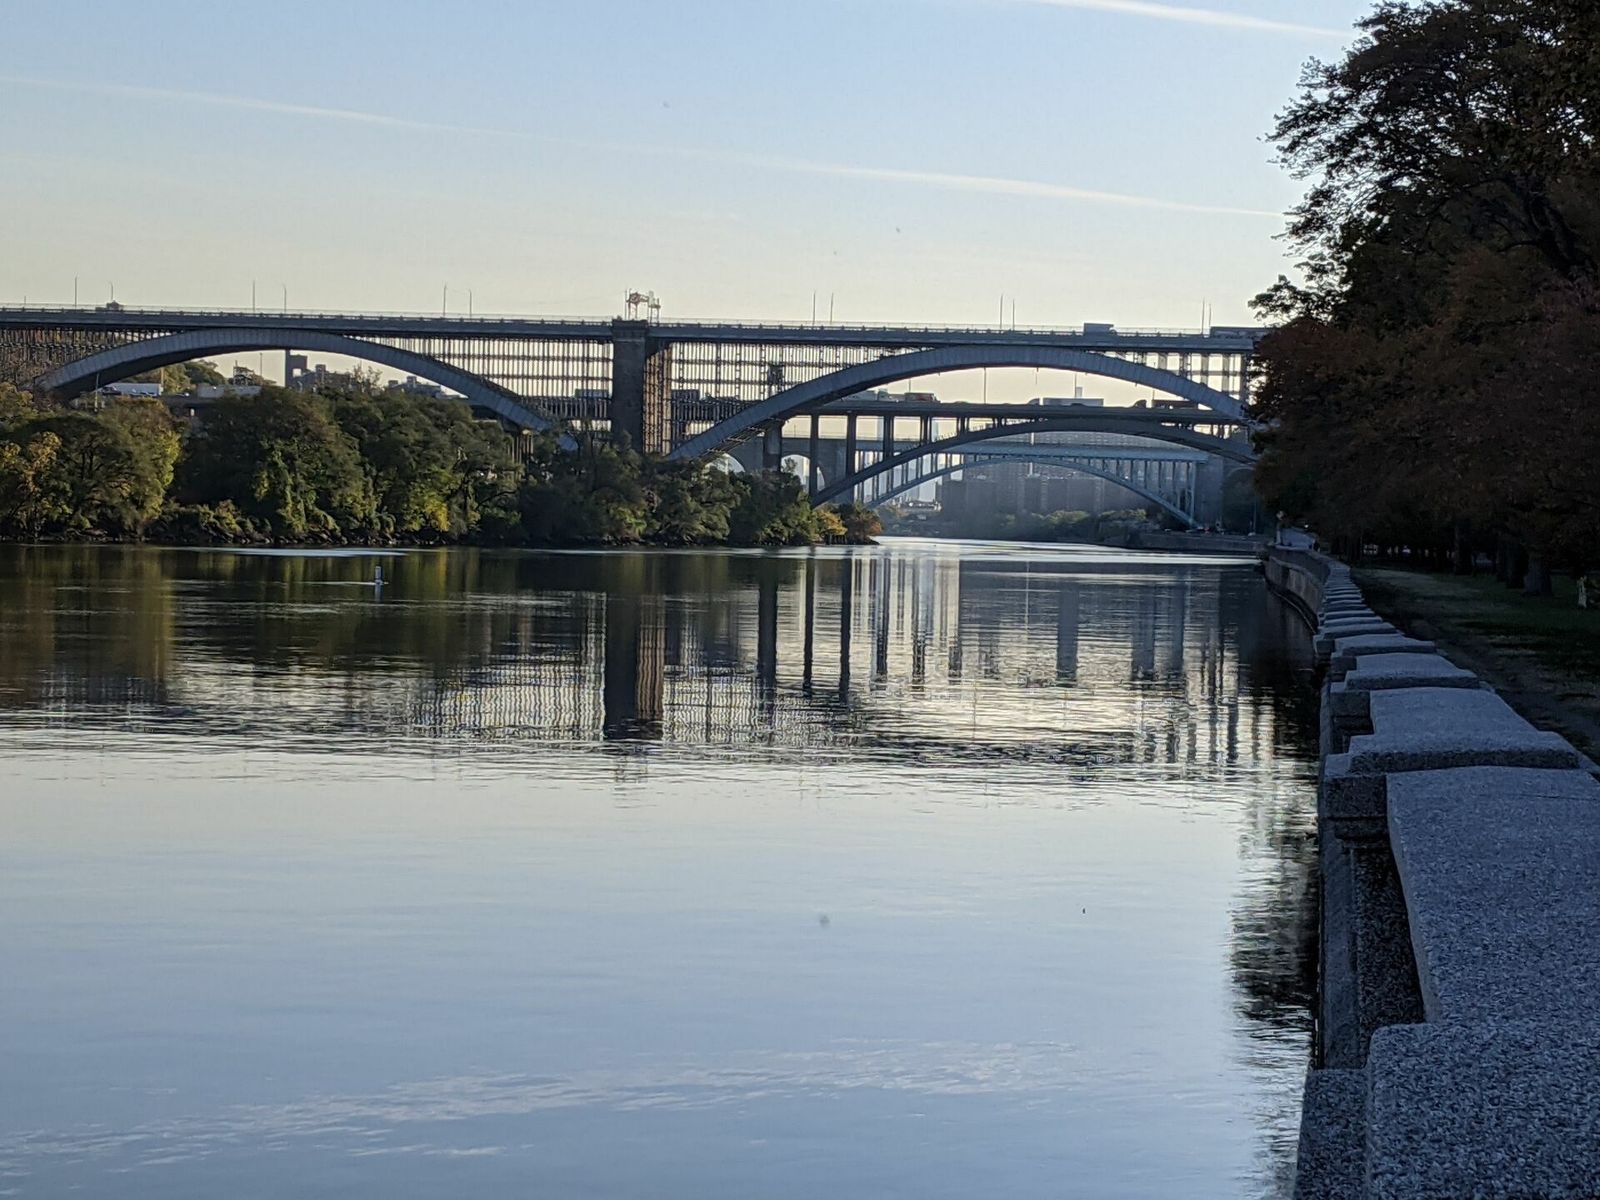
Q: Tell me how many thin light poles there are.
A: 12